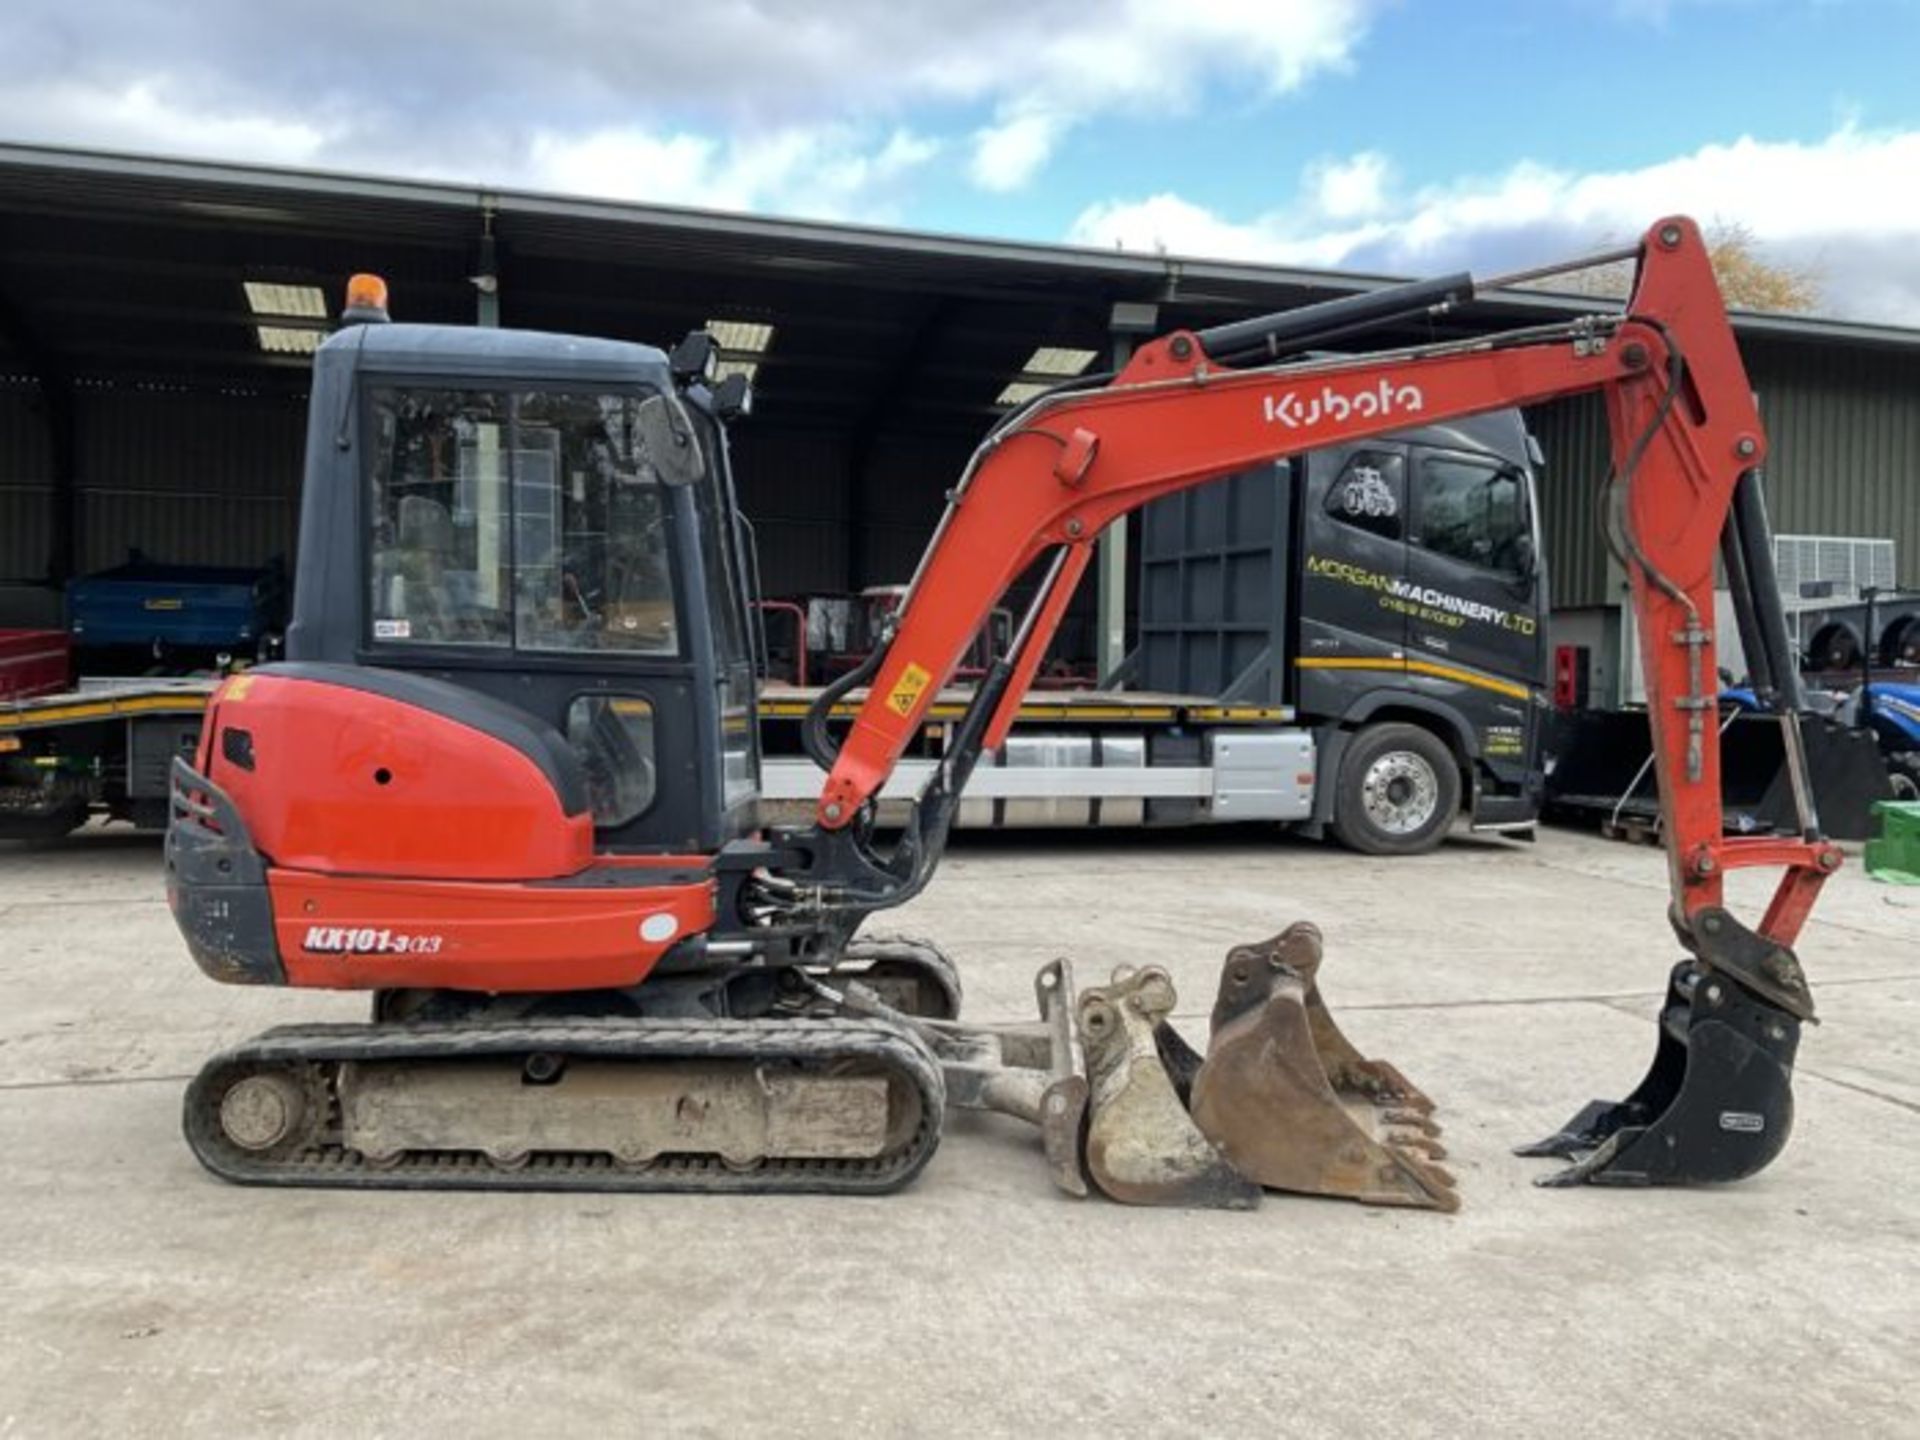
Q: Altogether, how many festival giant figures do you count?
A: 0